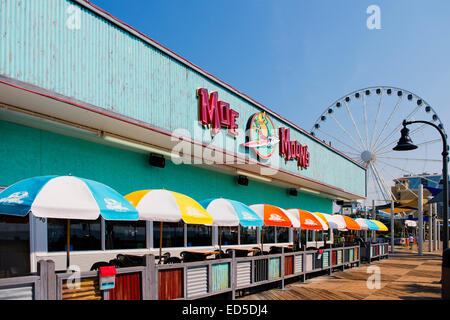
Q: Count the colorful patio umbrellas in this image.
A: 9